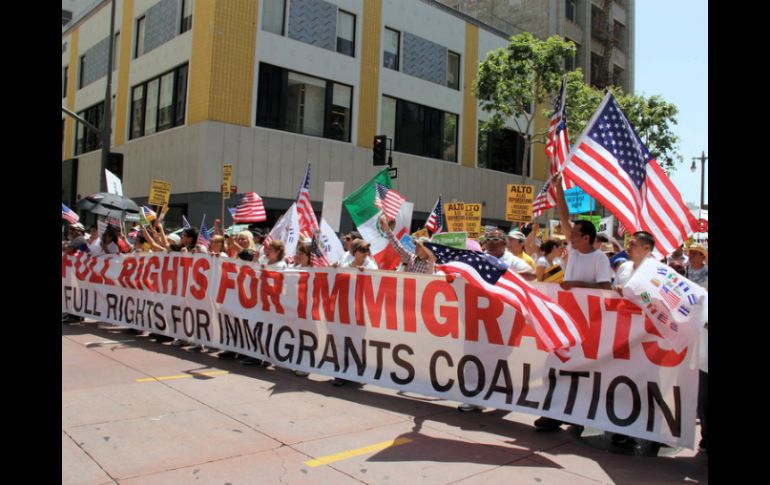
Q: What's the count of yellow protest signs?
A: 5